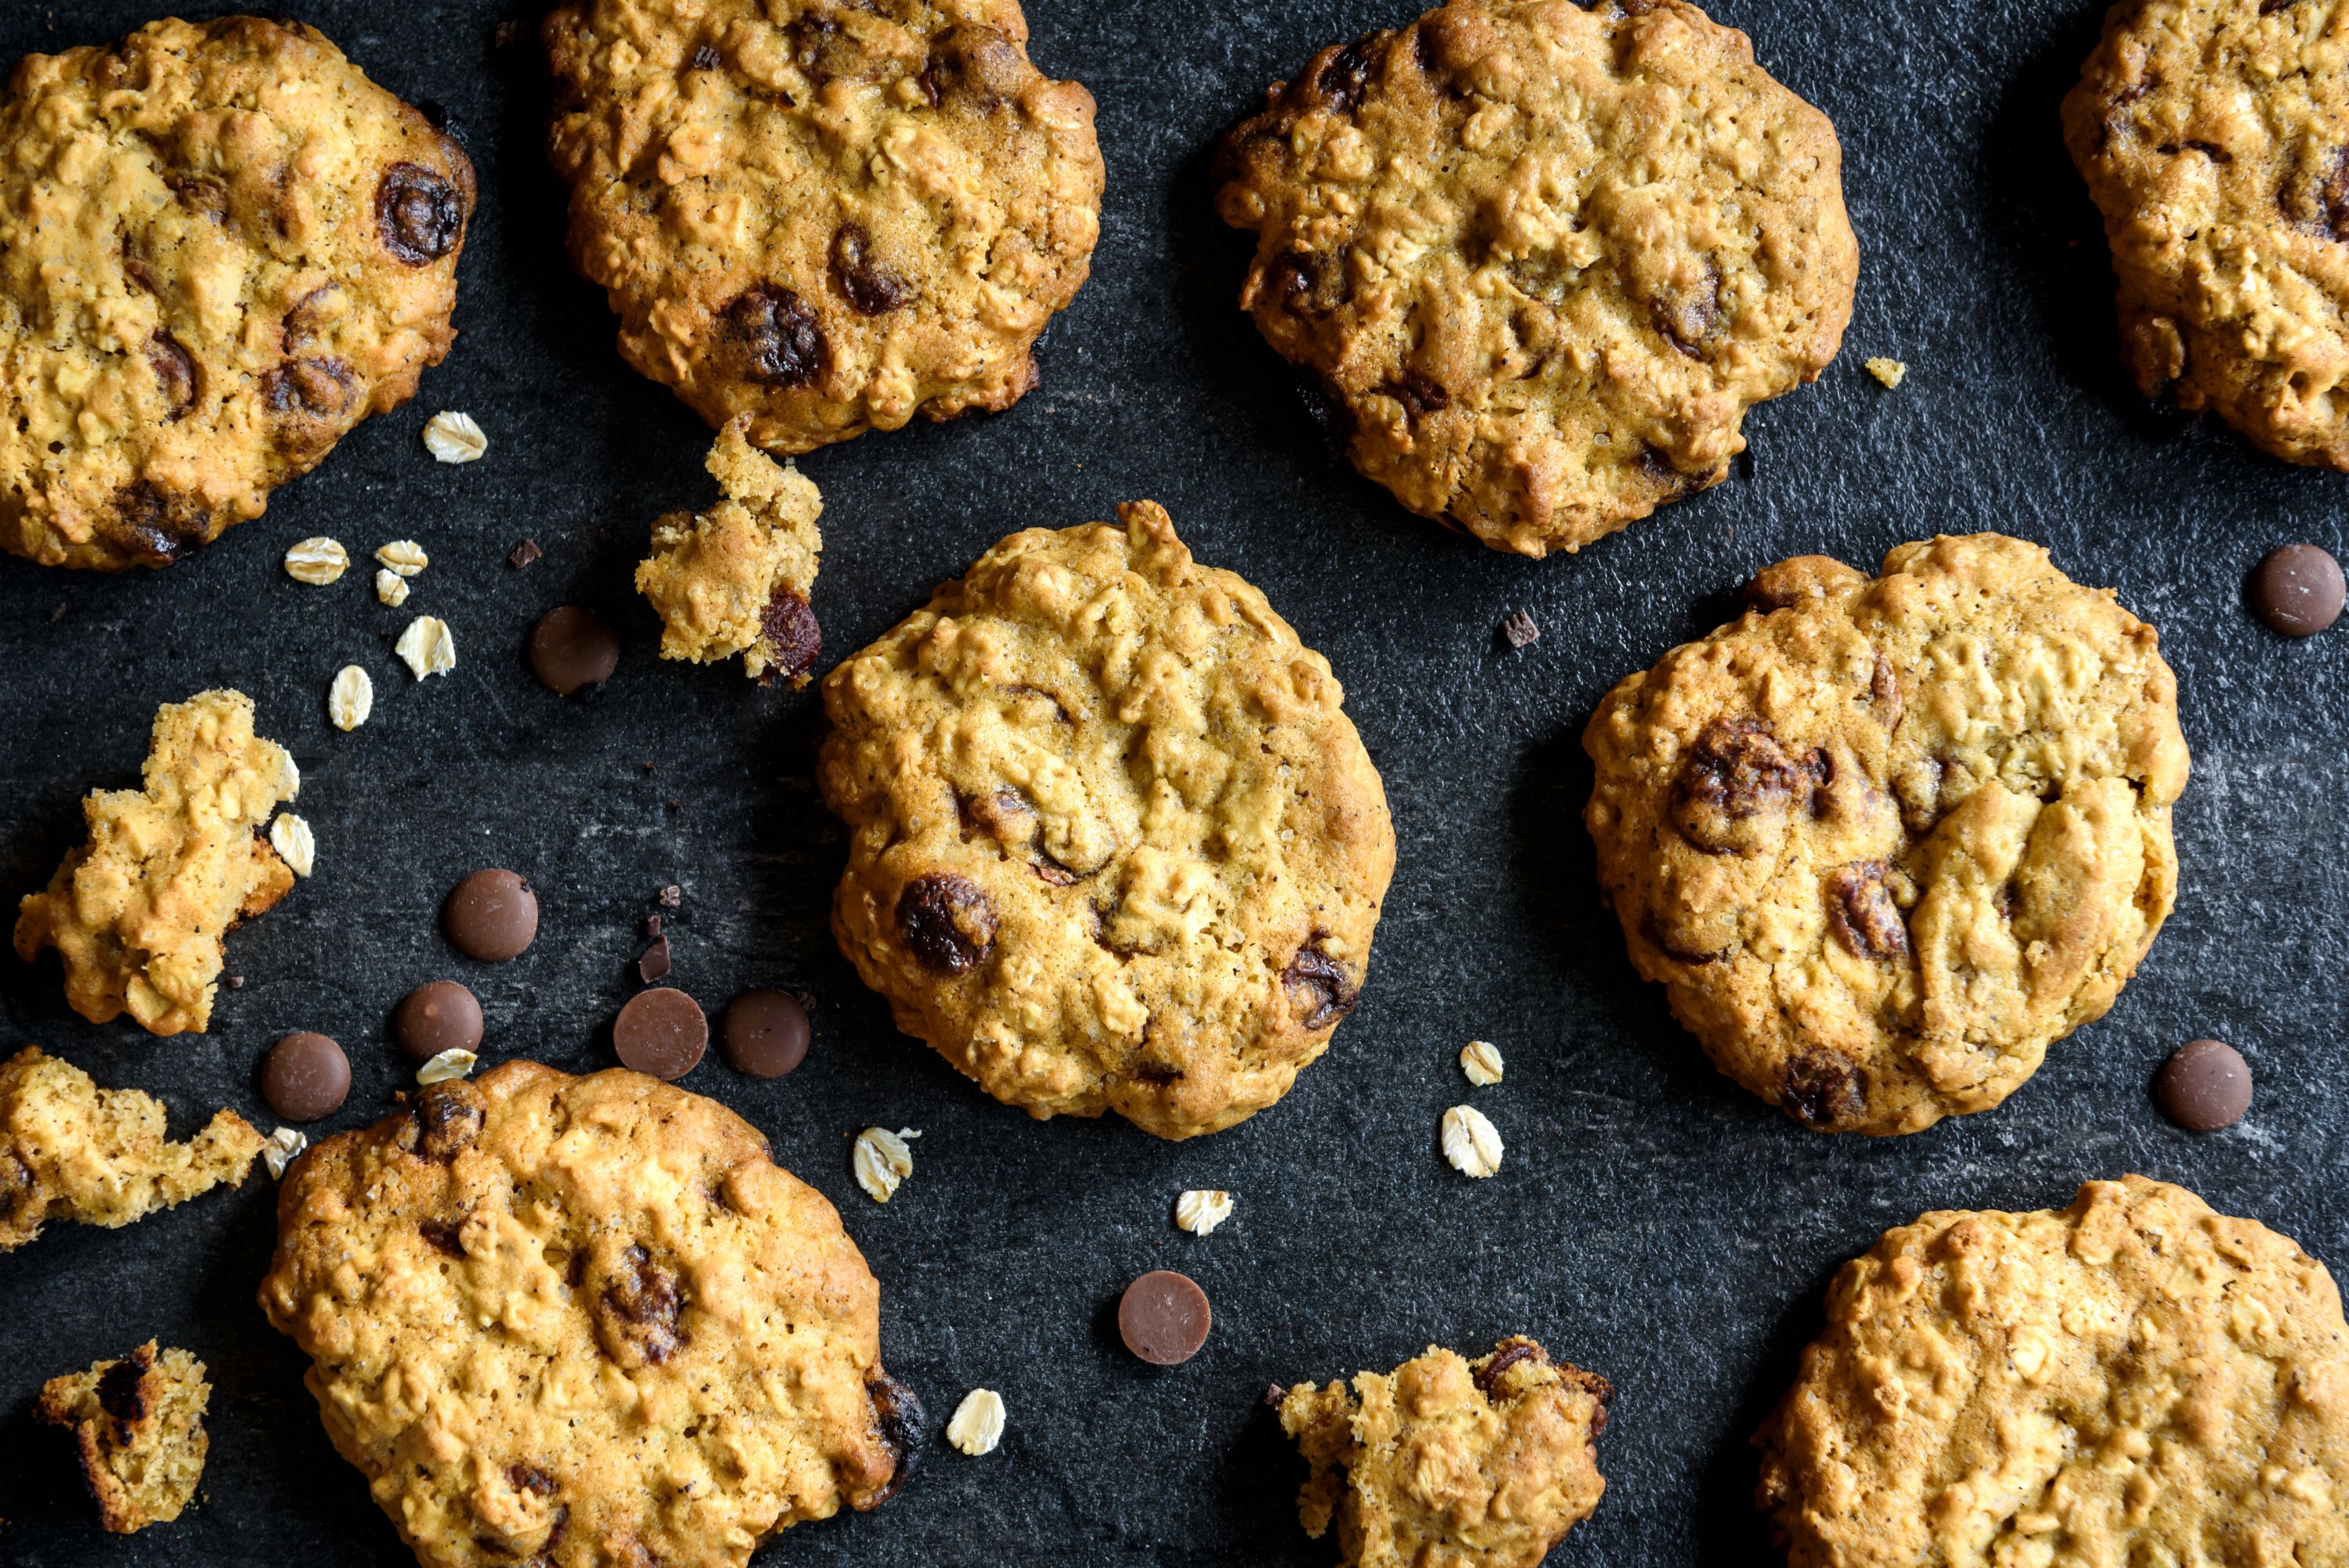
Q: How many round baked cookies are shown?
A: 8